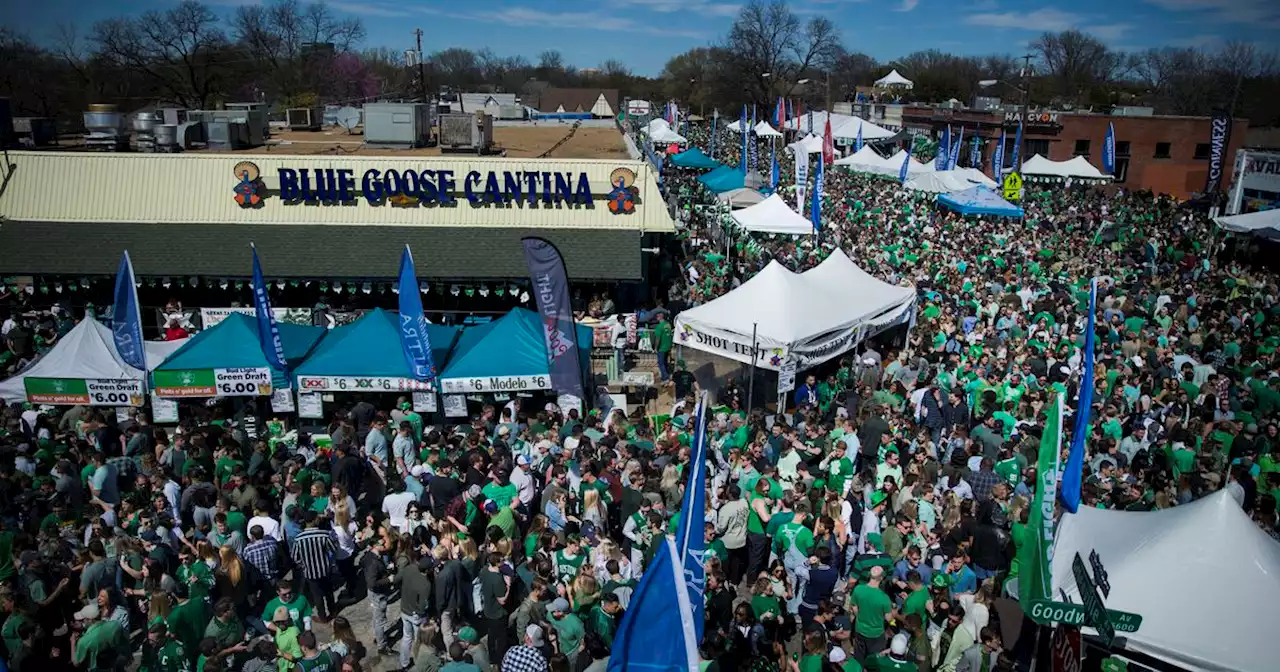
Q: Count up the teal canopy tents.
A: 5